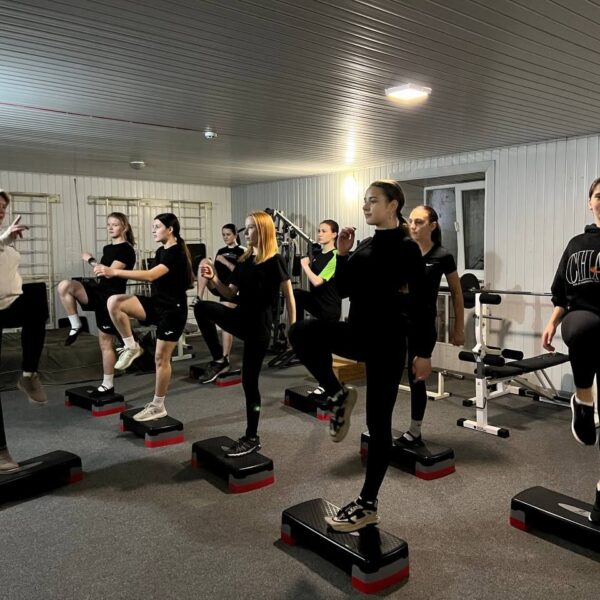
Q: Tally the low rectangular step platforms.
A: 9